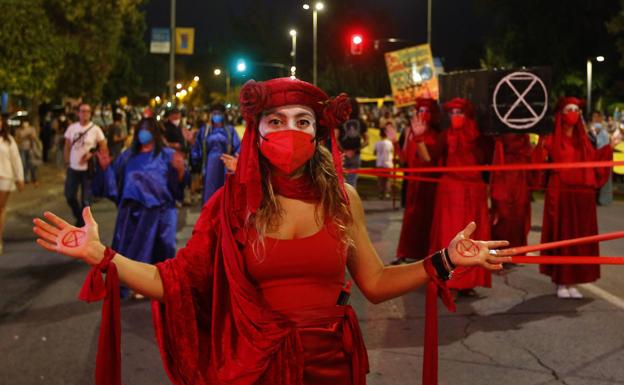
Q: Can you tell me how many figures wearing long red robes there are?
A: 5